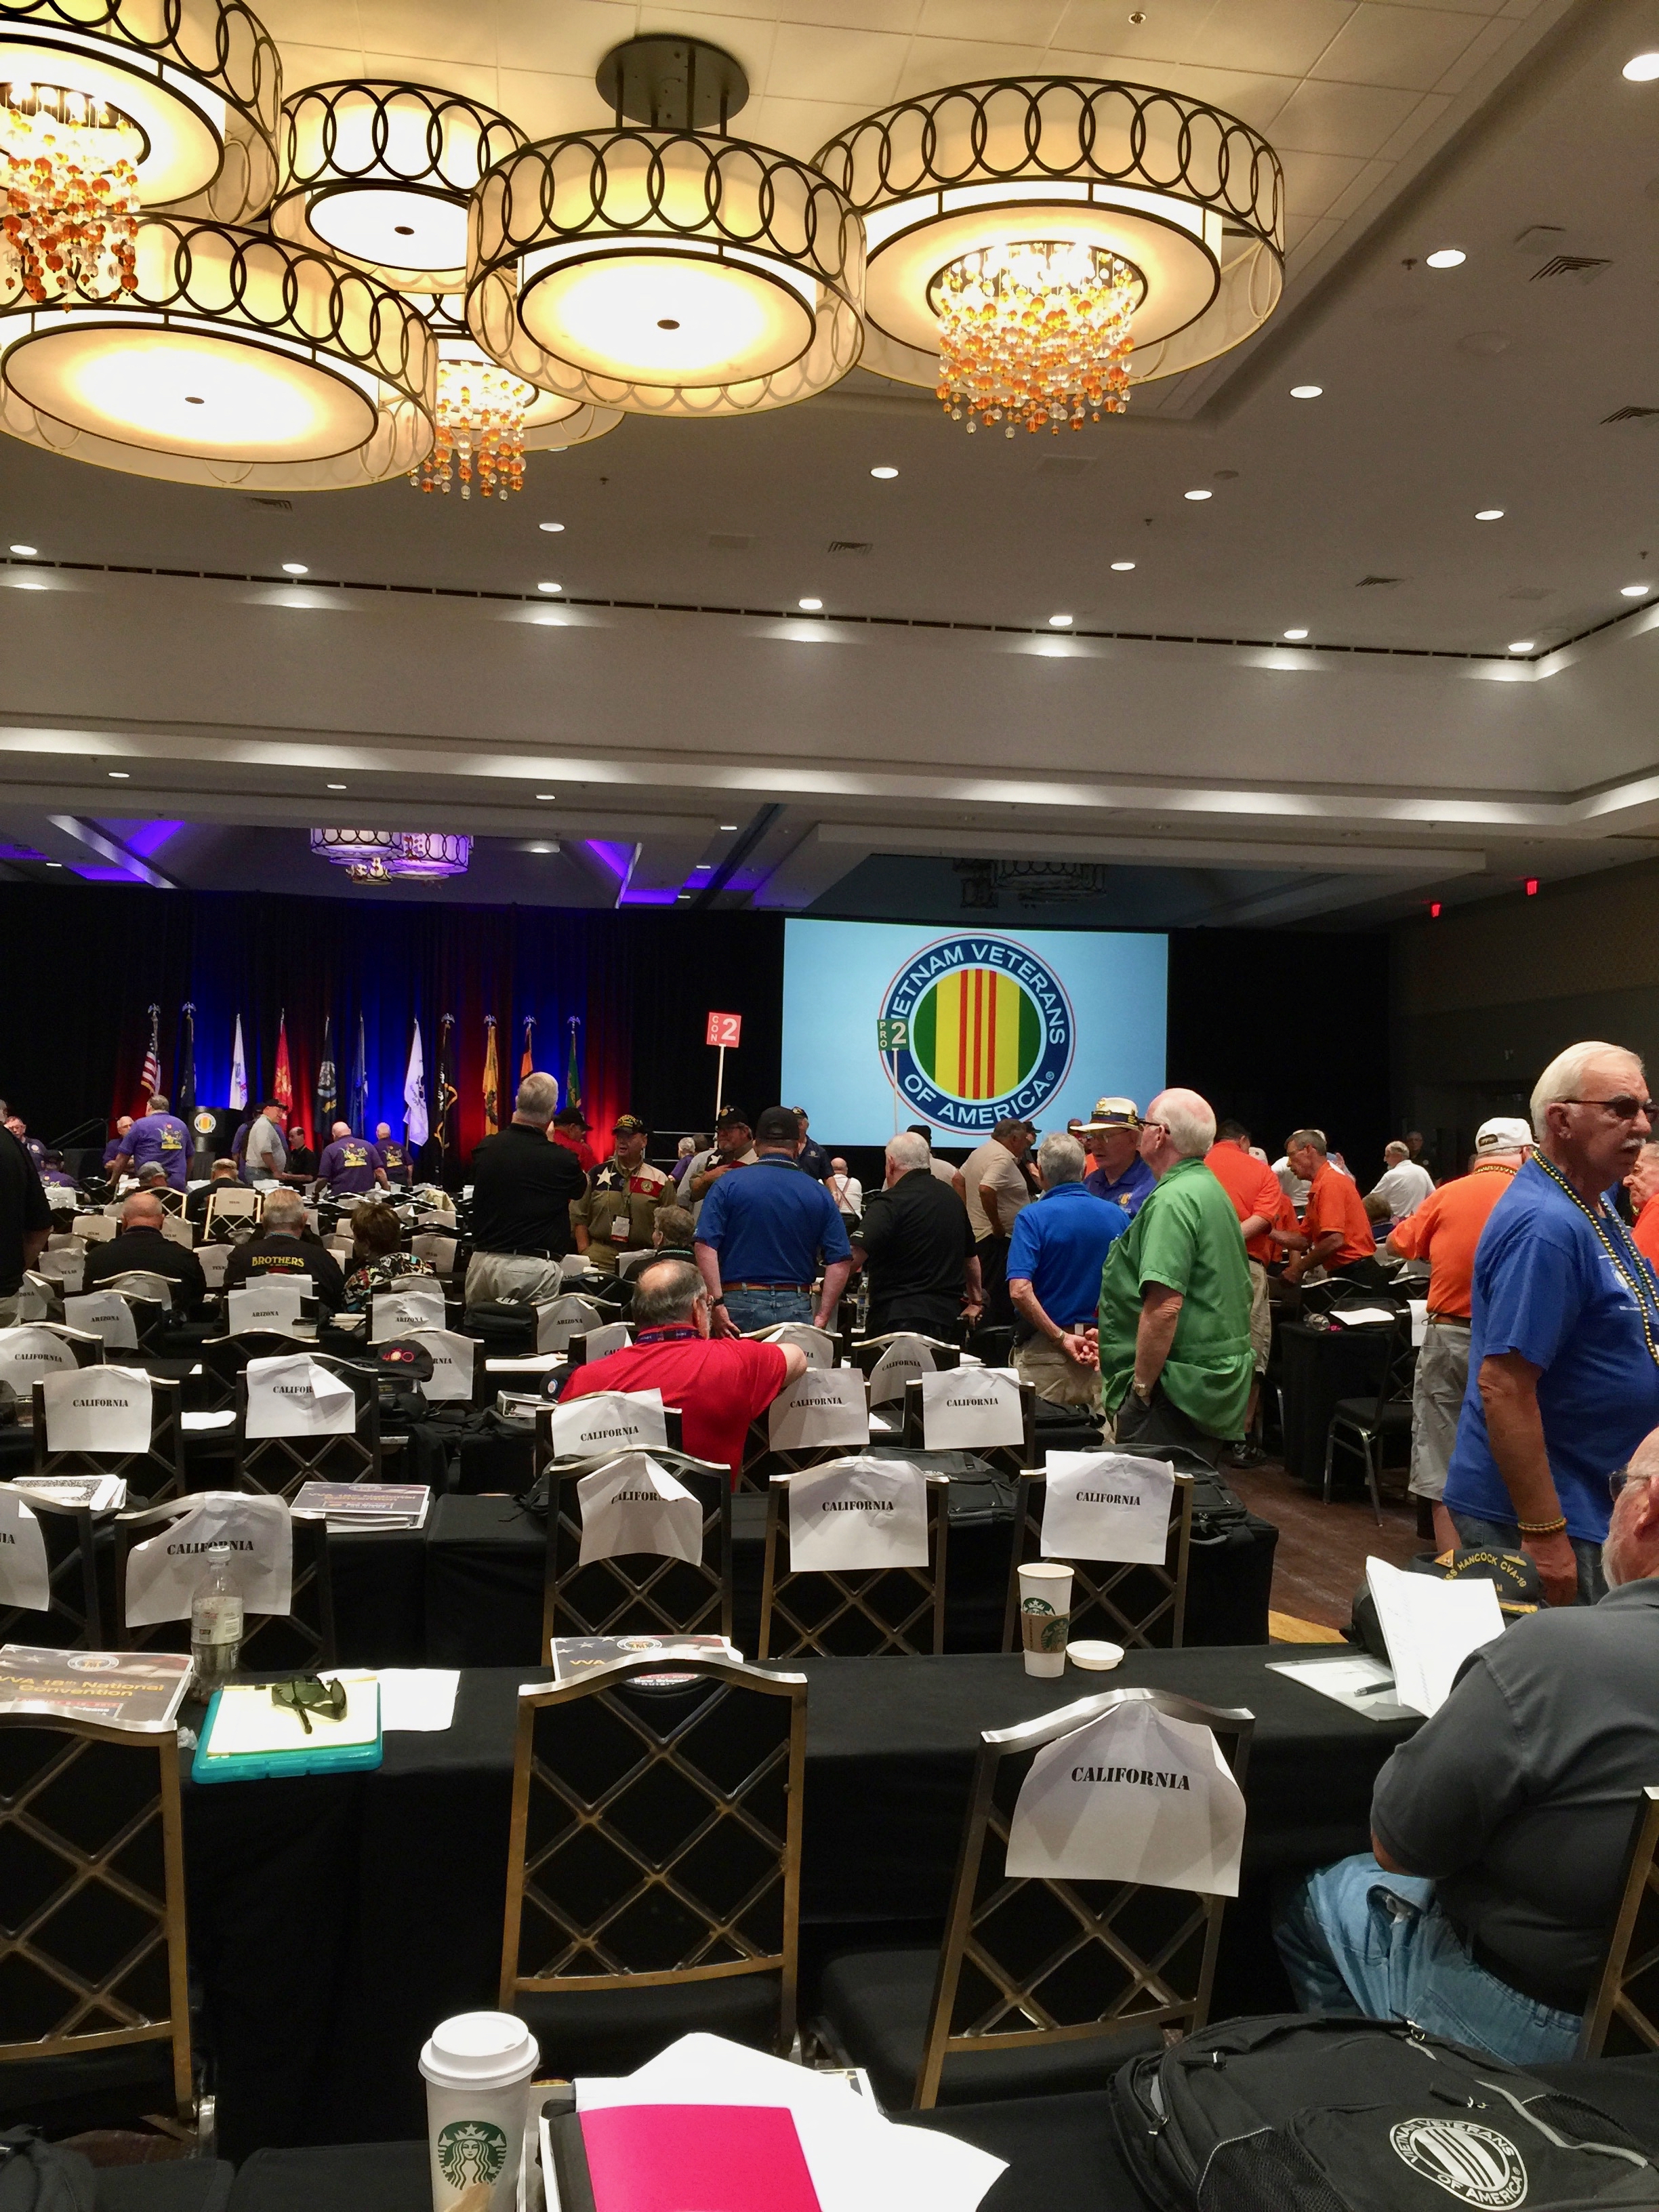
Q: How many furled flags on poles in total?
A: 11